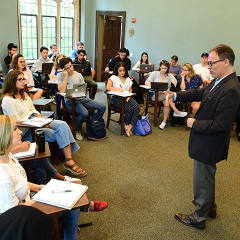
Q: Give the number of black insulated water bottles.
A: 1